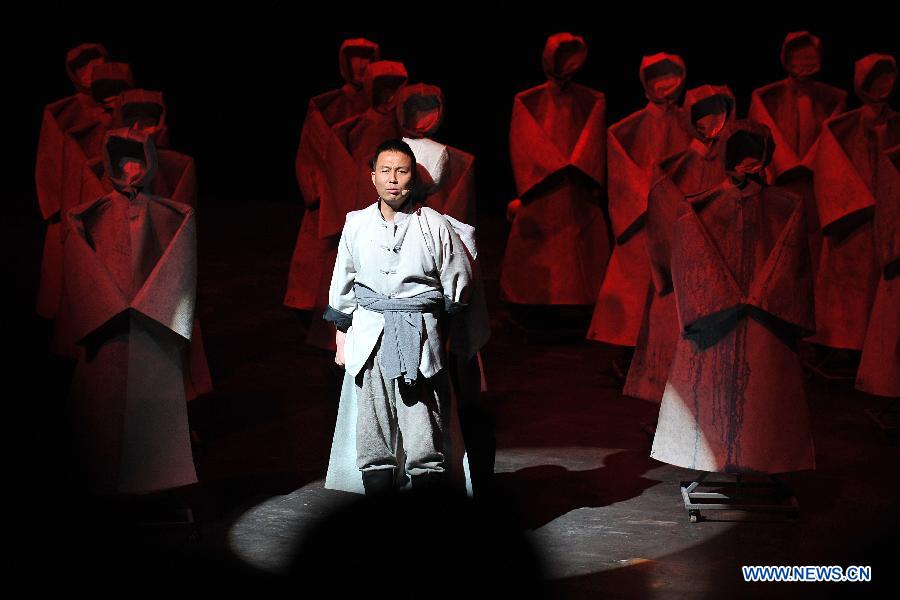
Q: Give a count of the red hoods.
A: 13